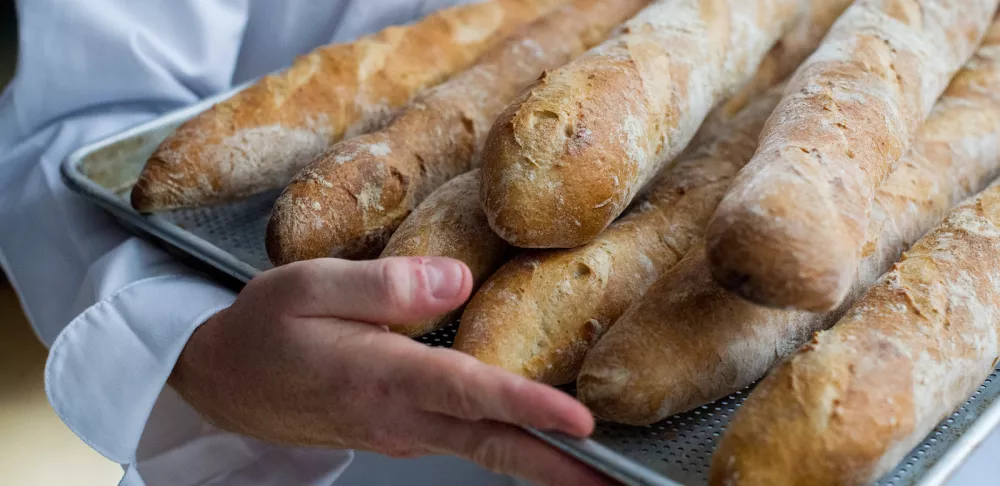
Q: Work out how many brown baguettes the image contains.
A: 8